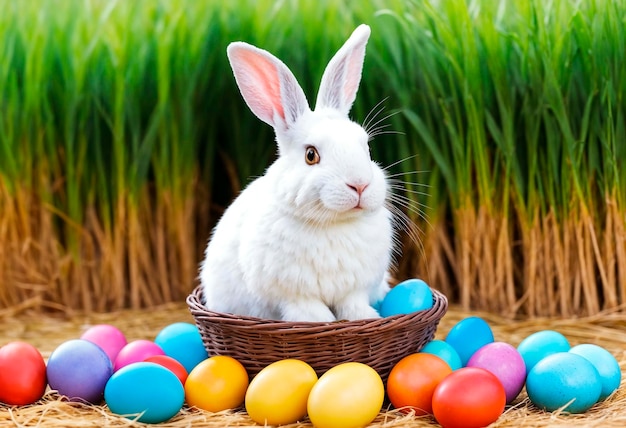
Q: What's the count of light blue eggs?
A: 8